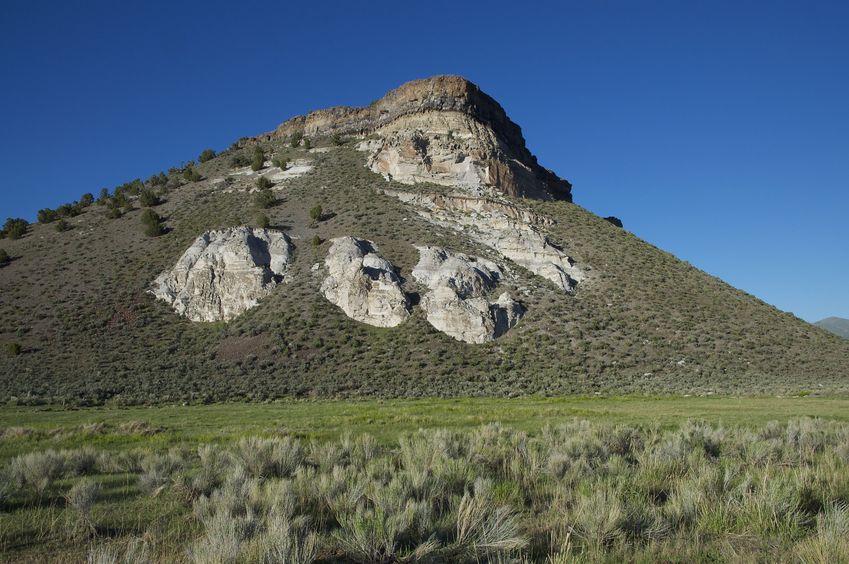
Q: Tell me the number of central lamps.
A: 0